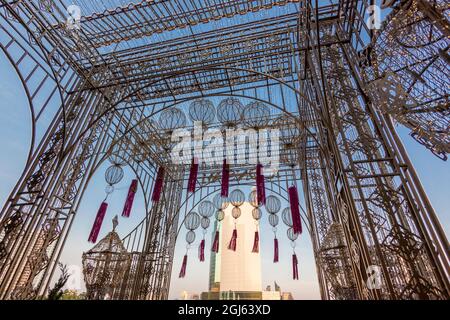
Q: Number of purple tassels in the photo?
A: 14